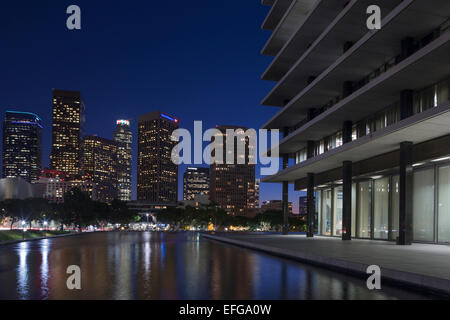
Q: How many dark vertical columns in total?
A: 4